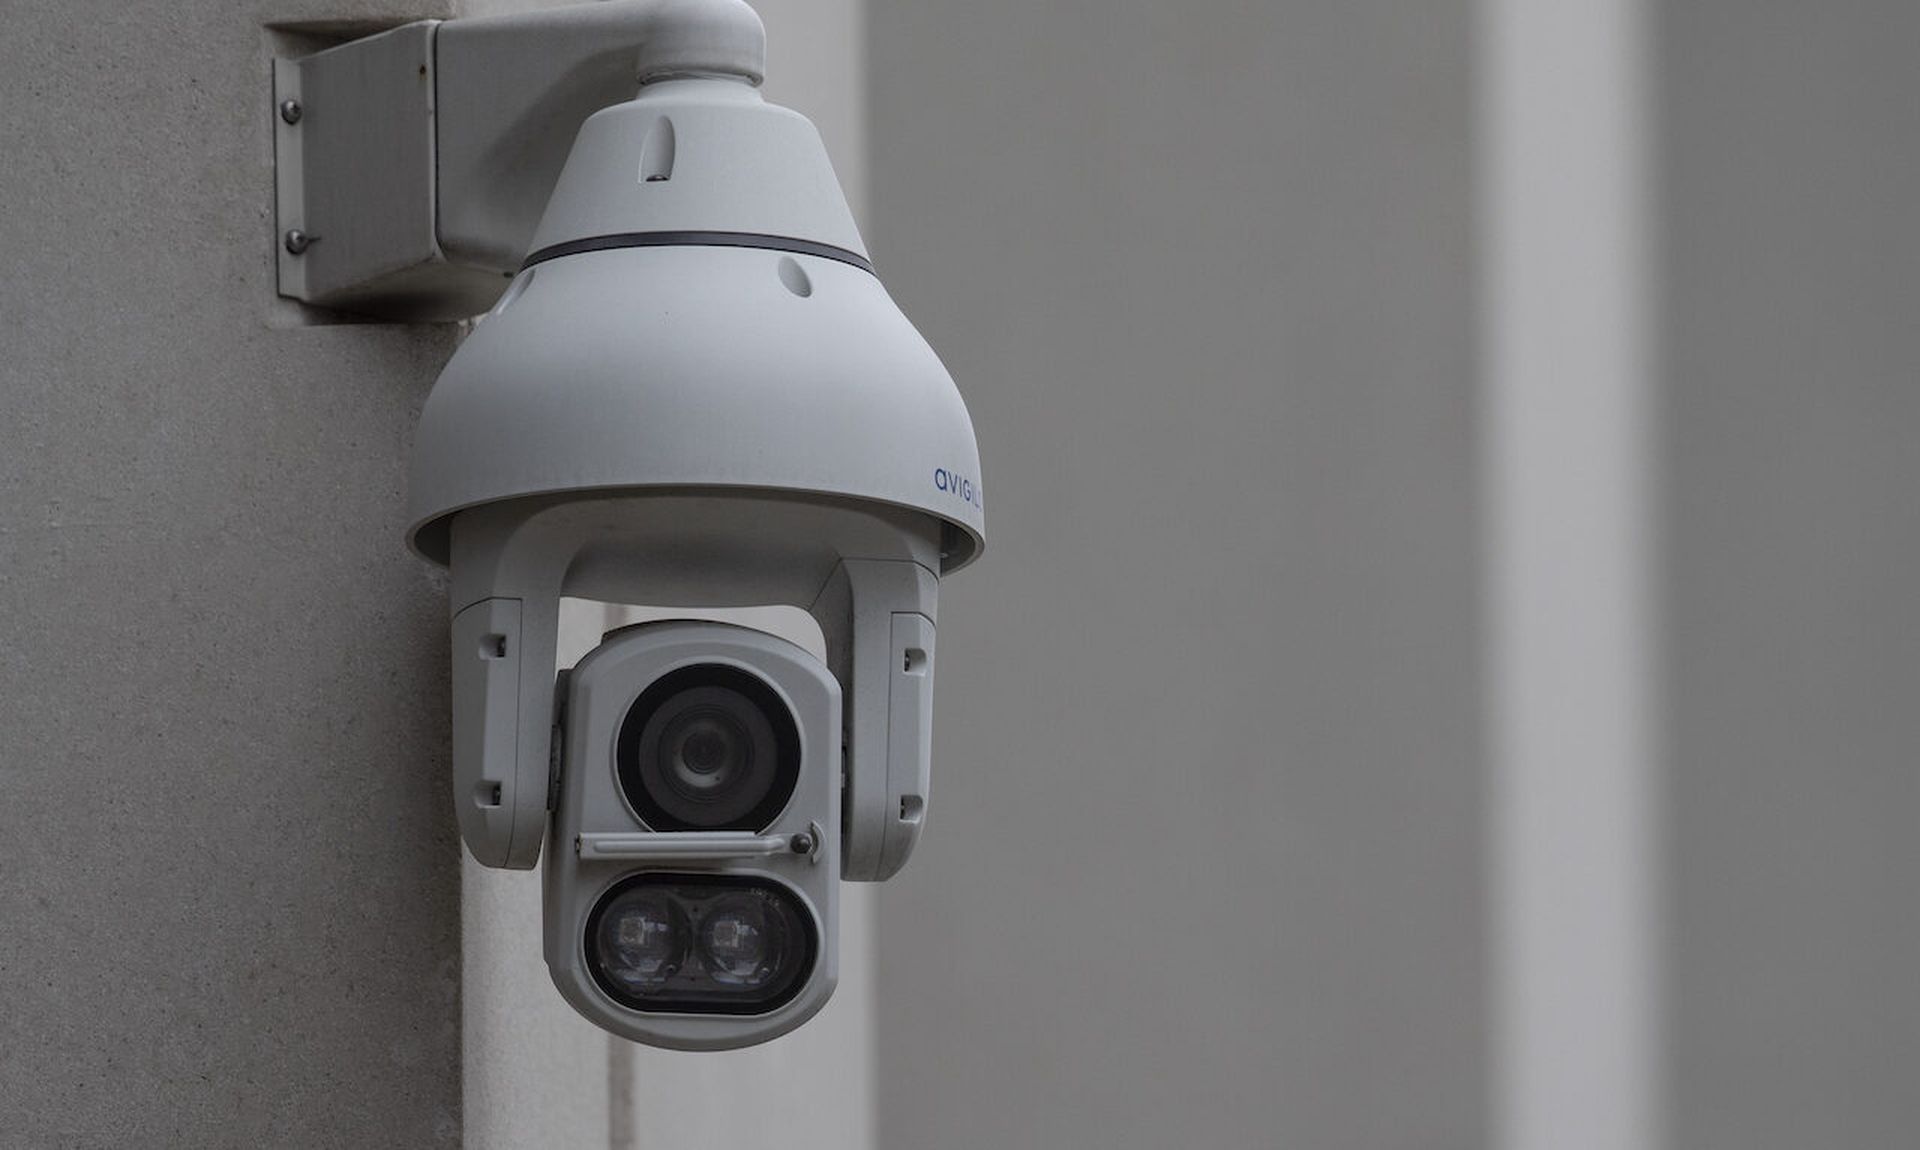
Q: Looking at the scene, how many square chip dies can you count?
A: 2